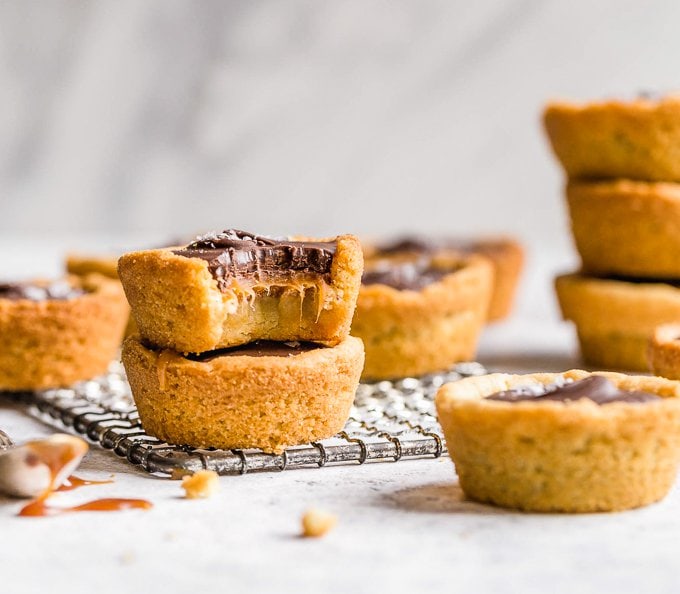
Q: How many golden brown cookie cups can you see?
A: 11